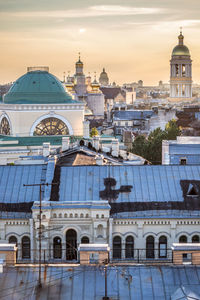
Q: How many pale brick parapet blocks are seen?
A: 3